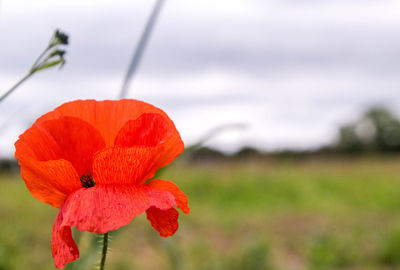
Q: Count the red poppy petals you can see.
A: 4